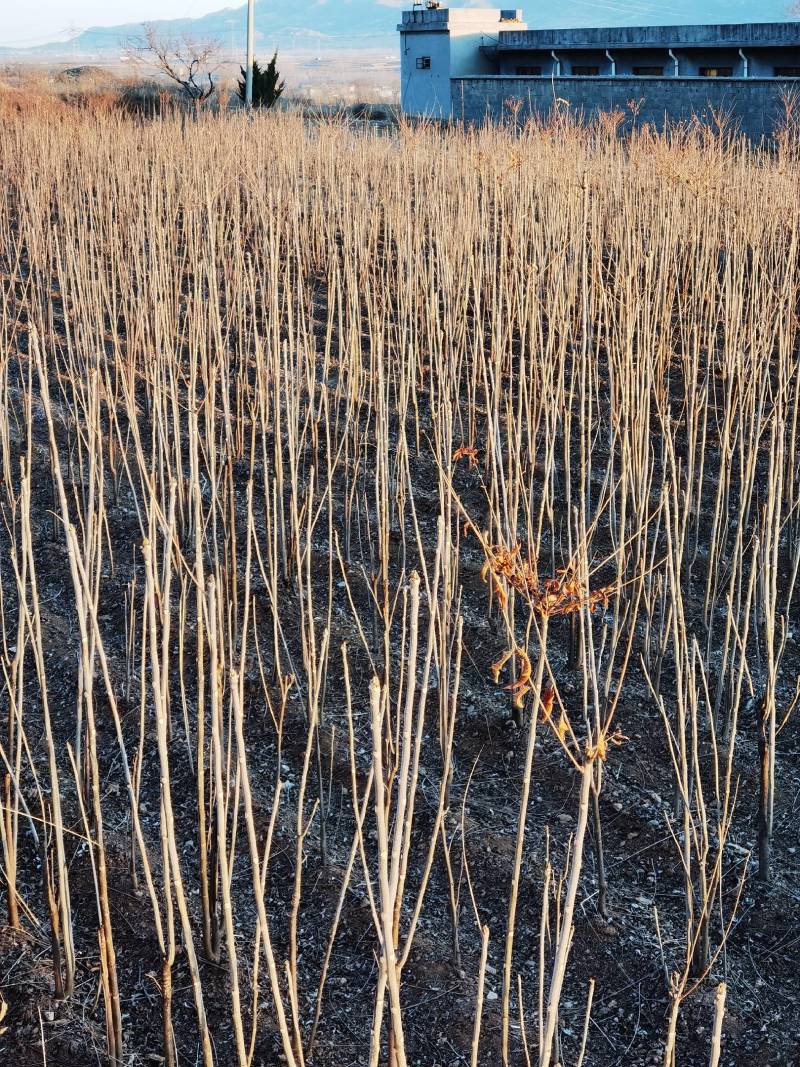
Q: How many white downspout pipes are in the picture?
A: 4